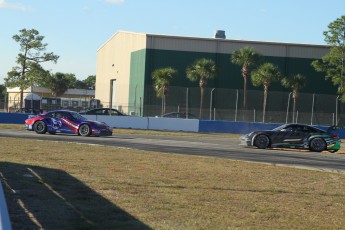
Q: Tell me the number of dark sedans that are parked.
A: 2